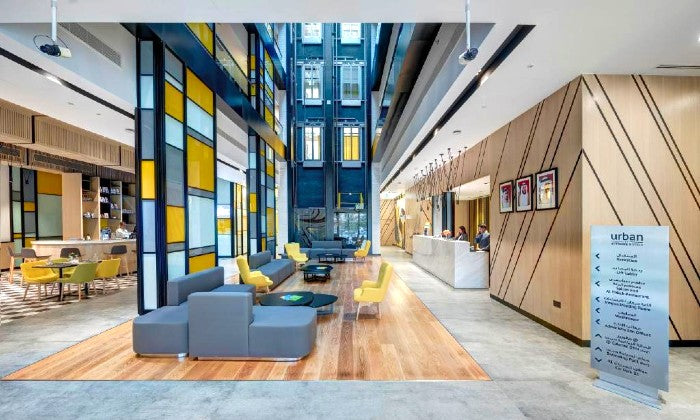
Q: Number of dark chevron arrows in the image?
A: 9